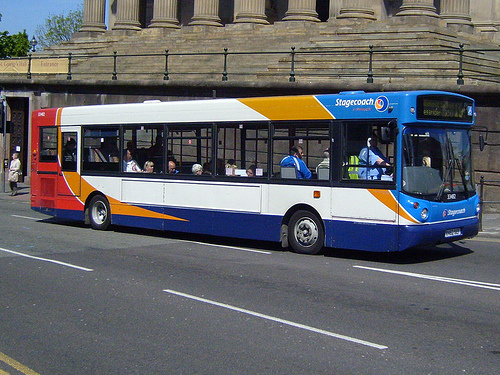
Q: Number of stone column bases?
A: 9